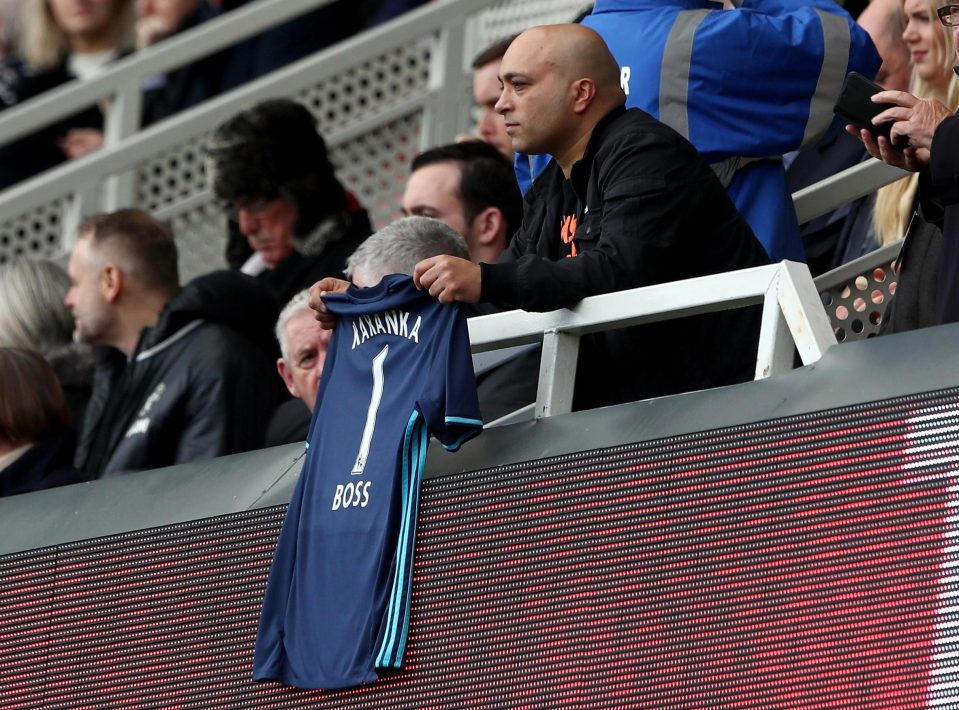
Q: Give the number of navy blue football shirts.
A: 1